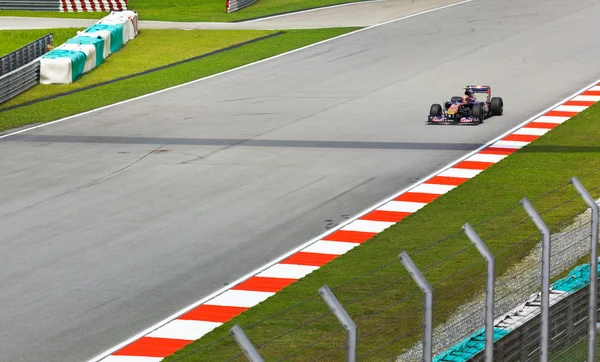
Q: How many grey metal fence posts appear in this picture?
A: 6